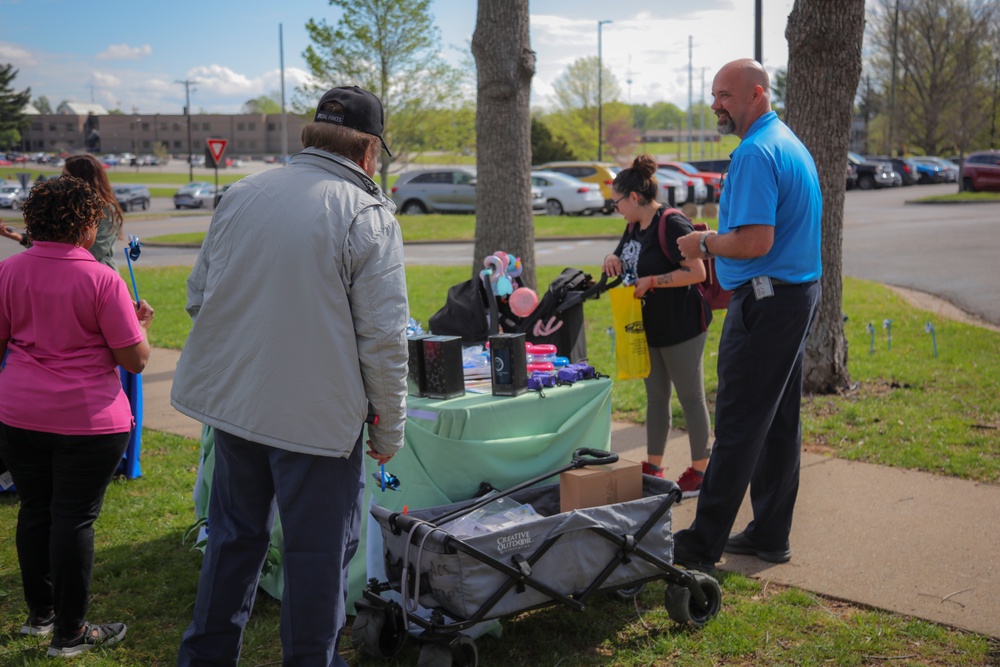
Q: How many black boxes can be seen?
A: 3